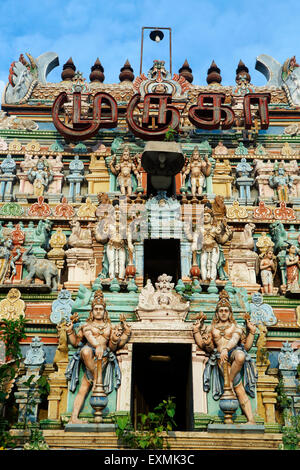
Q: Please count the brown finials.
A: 6